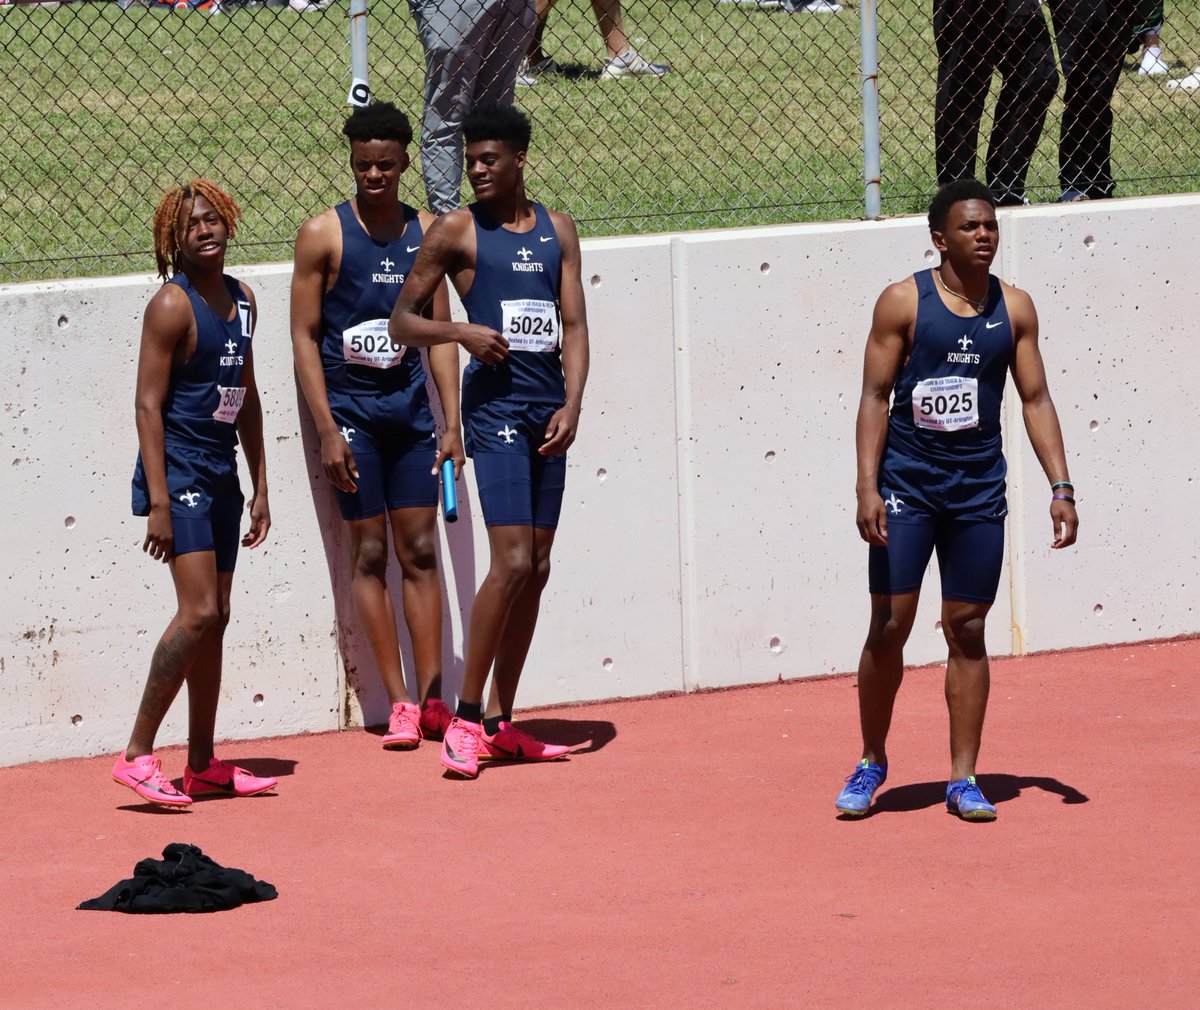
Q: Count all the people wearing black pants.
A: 2